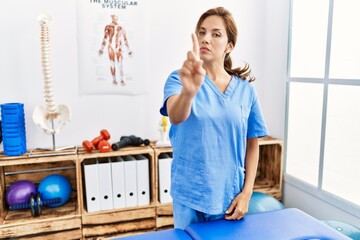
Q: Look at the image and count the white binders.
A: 6